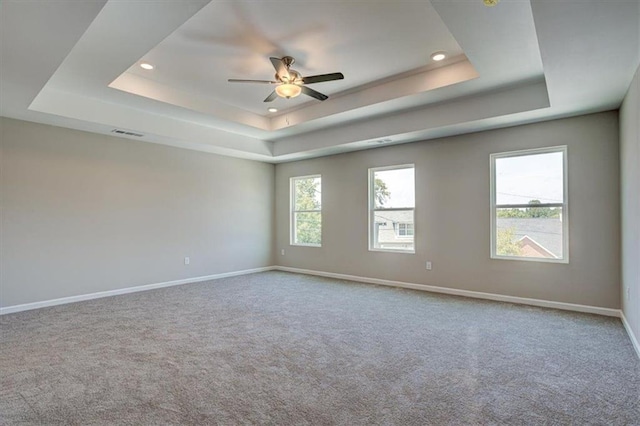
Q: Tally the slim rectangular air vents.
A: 2